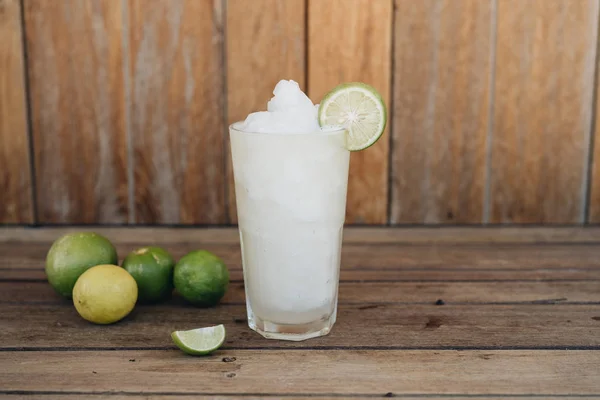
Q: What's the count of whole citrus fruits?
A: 4